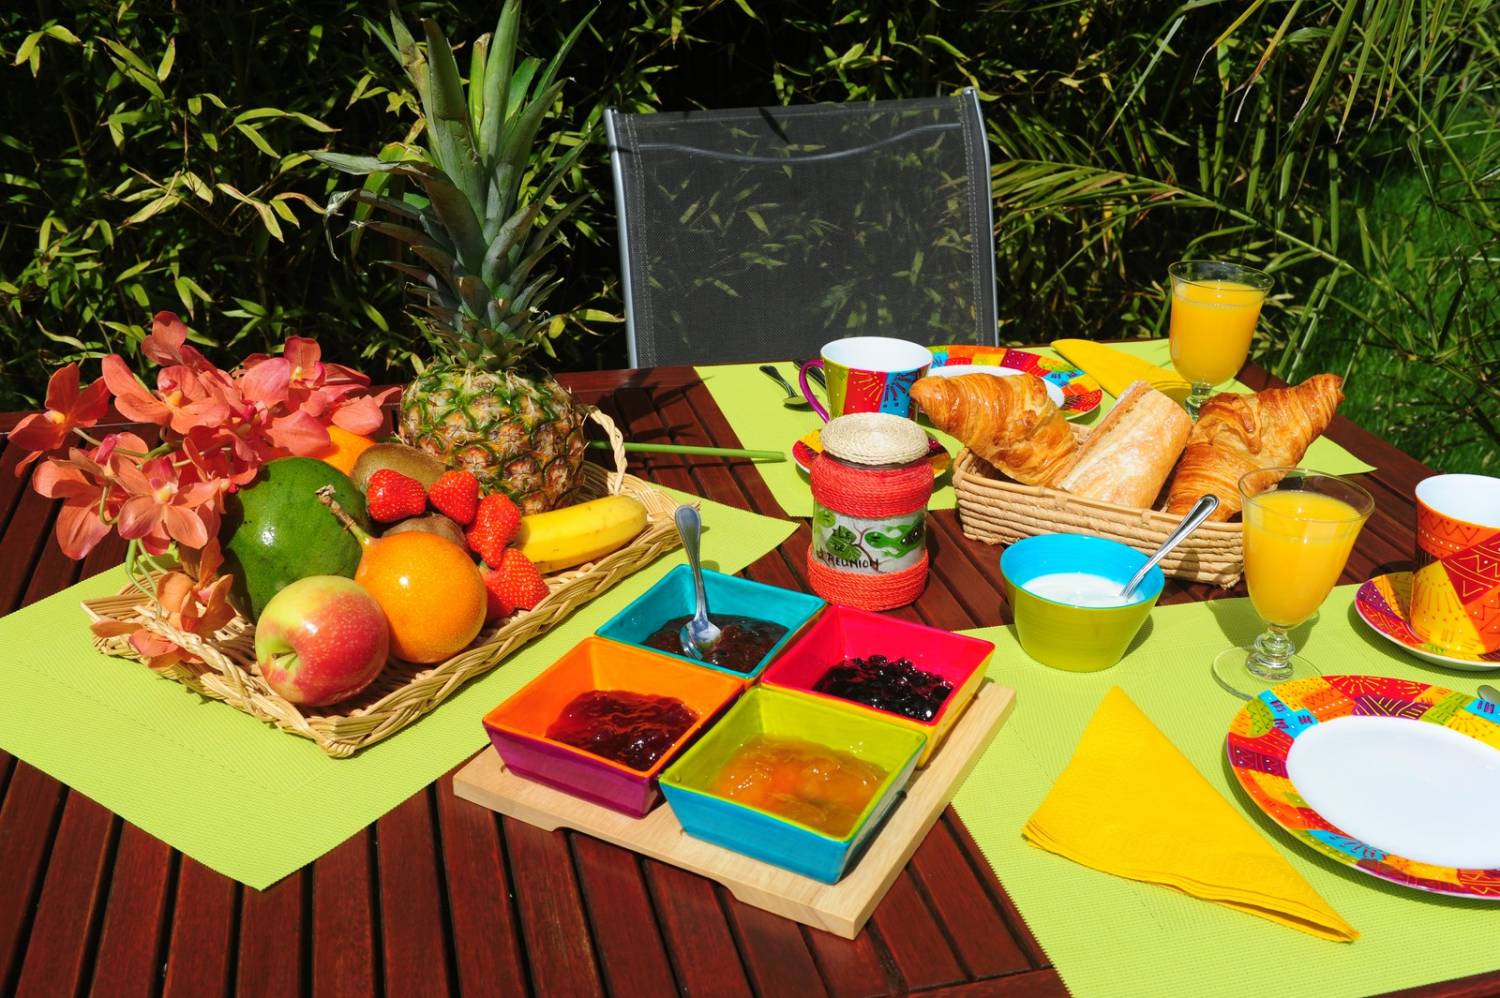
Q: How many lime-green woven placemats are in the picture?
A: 3